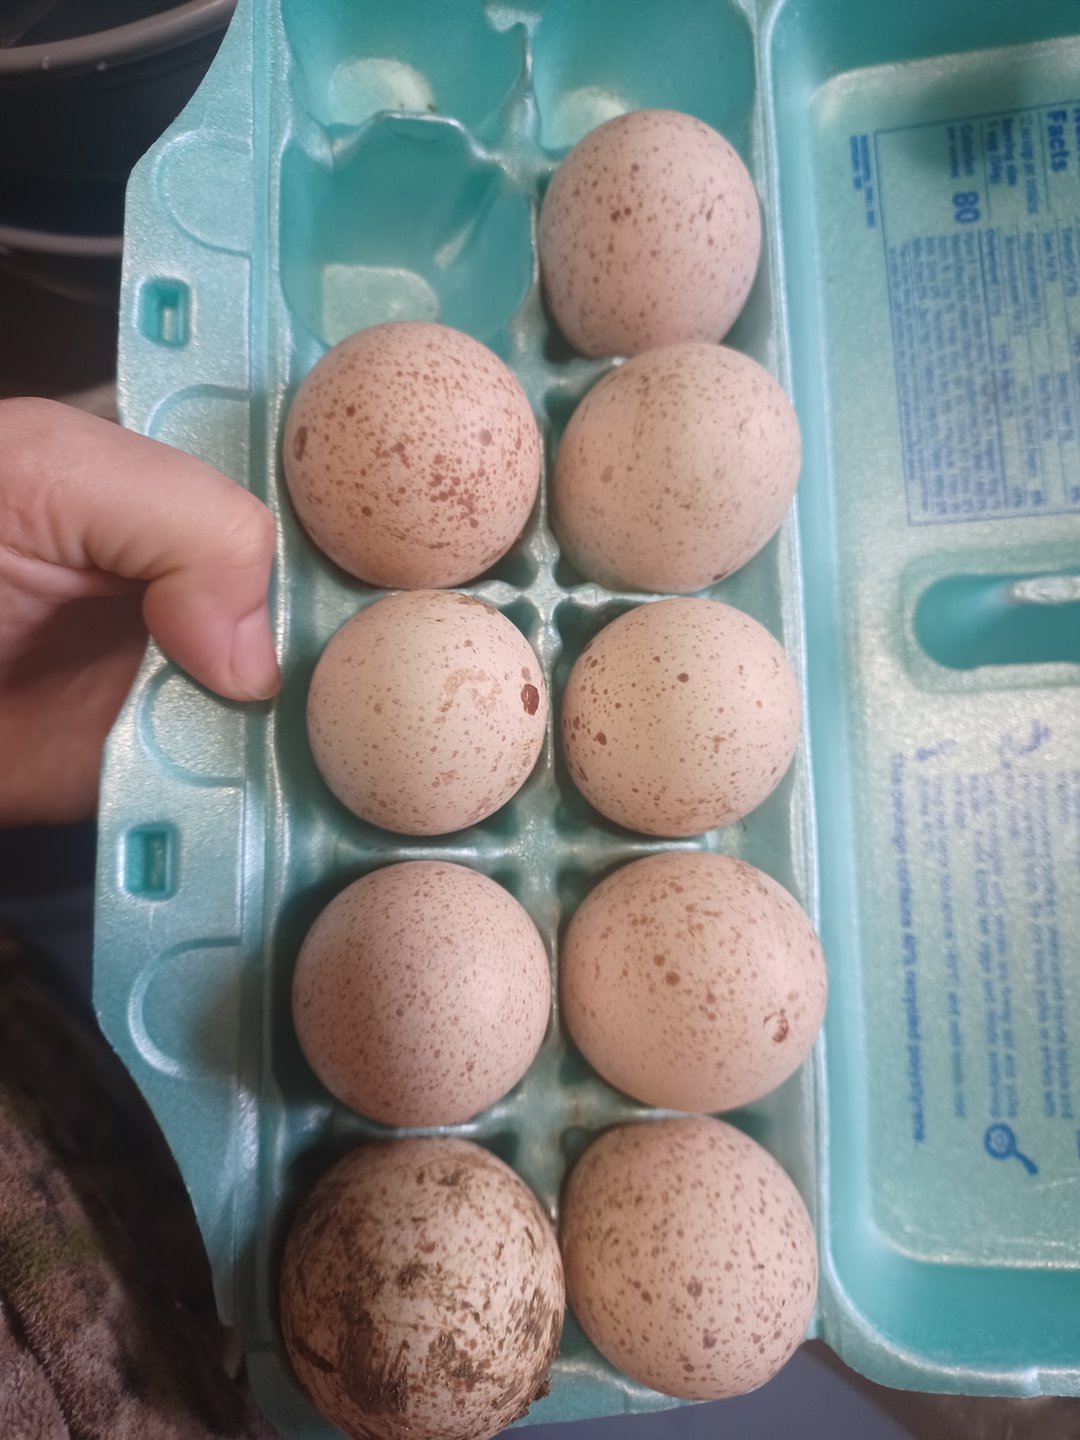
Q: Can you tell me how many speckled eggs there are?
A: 9